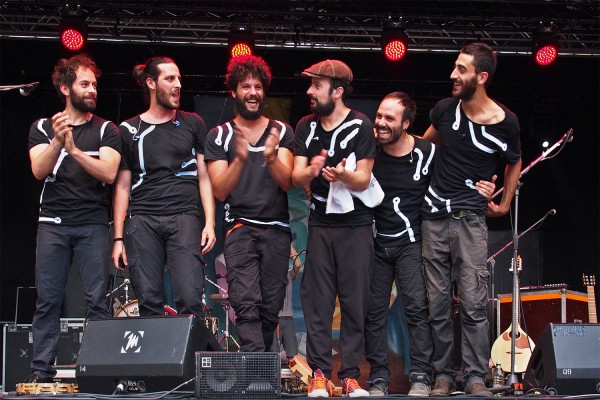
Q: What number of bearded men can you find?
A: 6